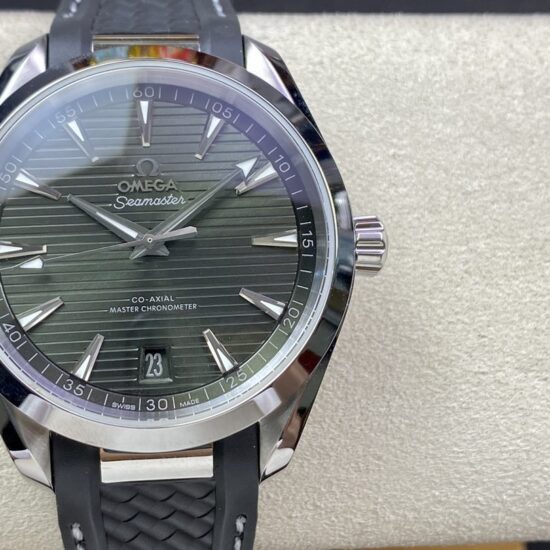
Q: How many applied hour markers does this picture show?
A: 11